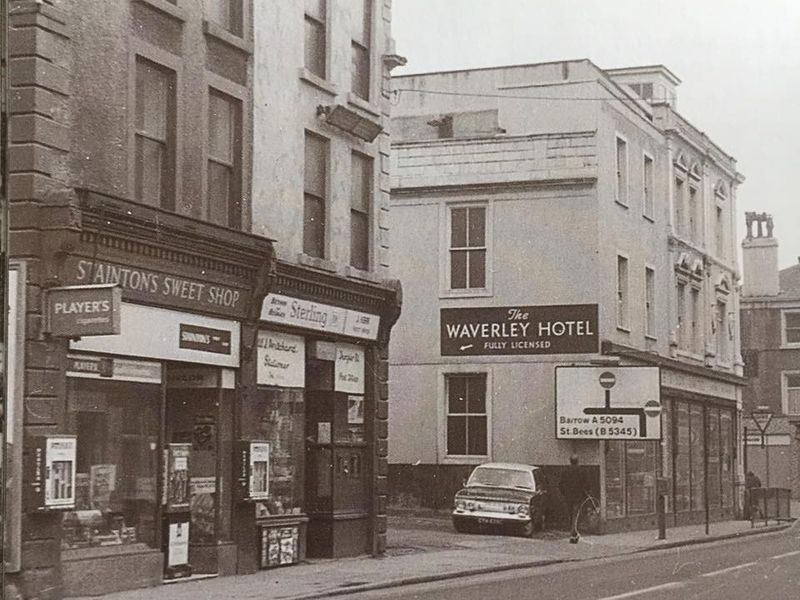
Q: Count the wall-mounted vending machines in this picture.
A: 2